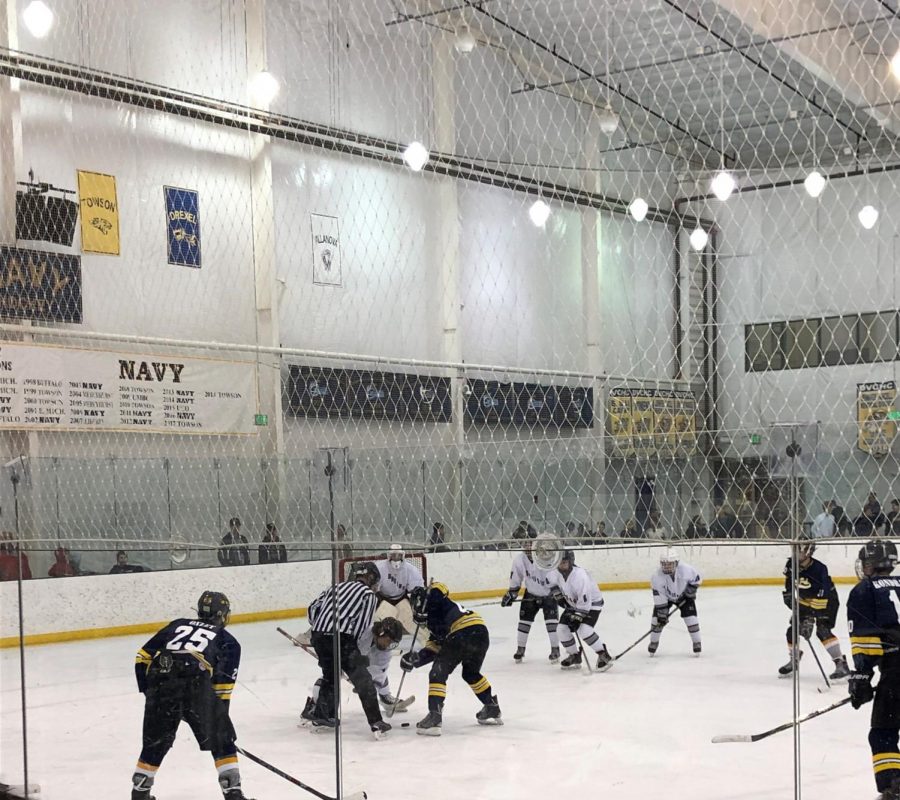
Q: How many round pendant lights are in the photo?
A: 12